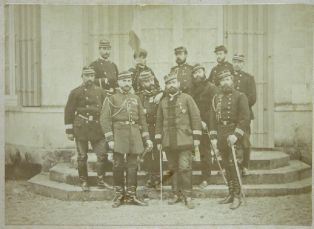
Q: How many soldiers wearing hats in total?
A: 11